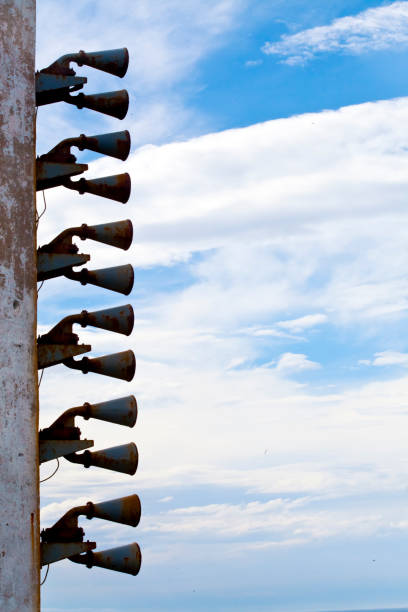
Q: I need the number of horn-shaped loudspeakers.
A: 12